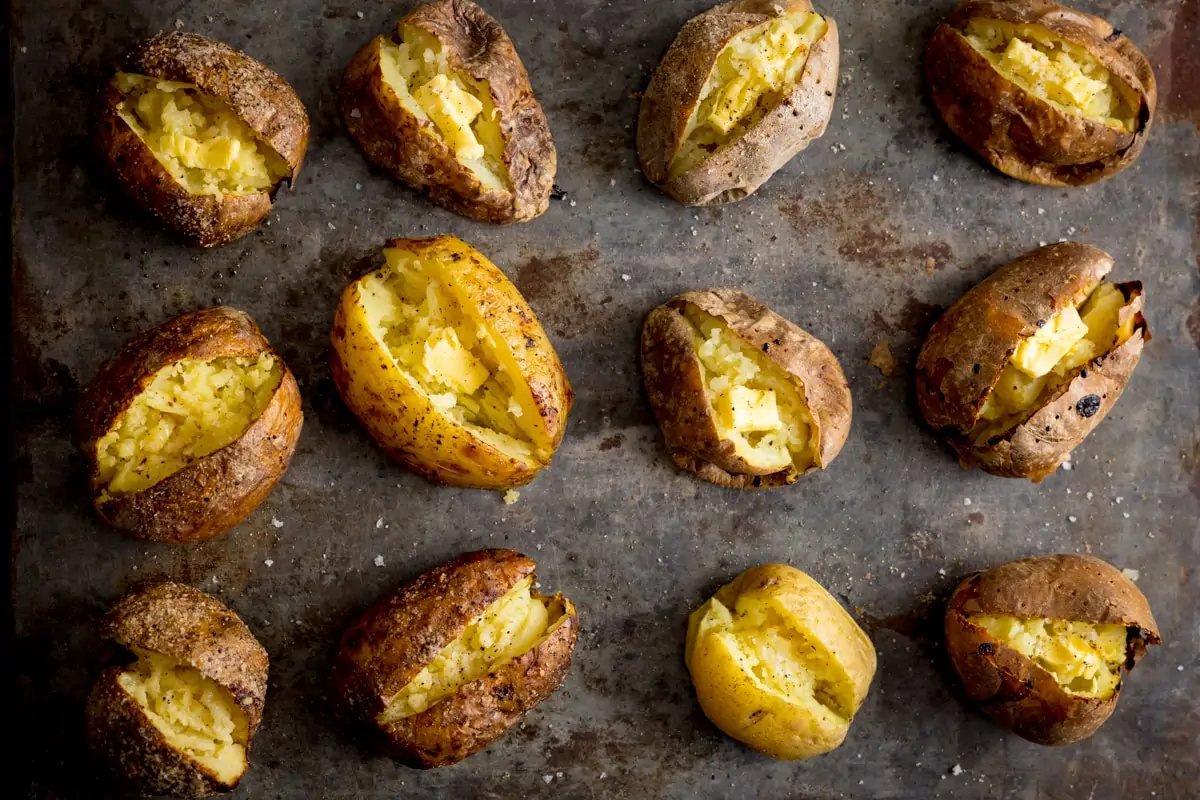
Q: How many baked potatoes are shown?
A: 12